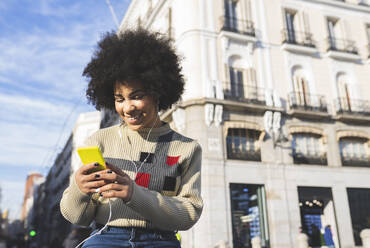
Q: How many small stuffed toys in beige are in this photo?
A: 0